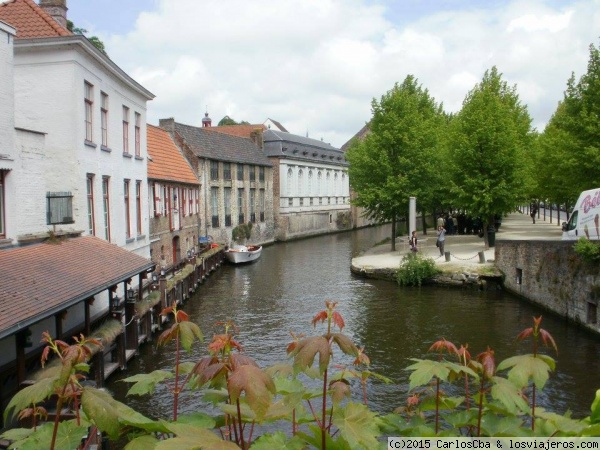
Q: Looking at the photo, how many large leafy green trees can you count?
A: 3